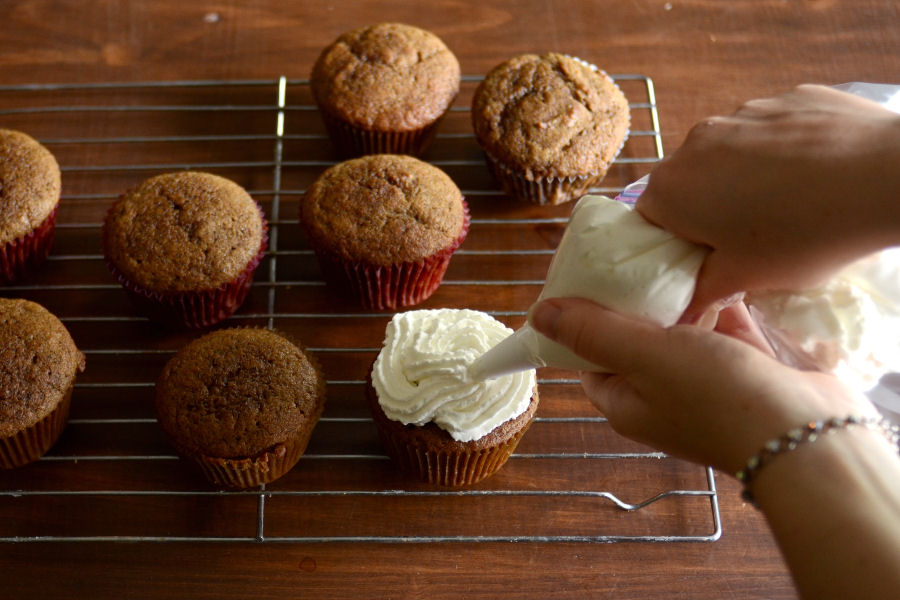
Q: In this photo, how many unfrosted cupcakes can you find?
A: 7